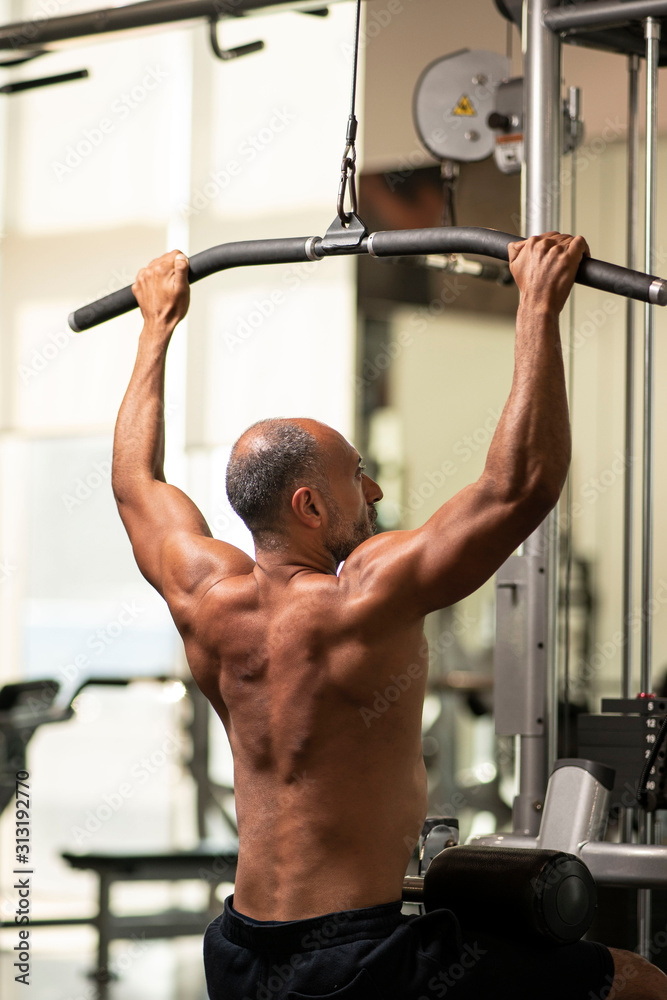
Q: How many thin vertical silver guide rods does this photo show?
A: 2